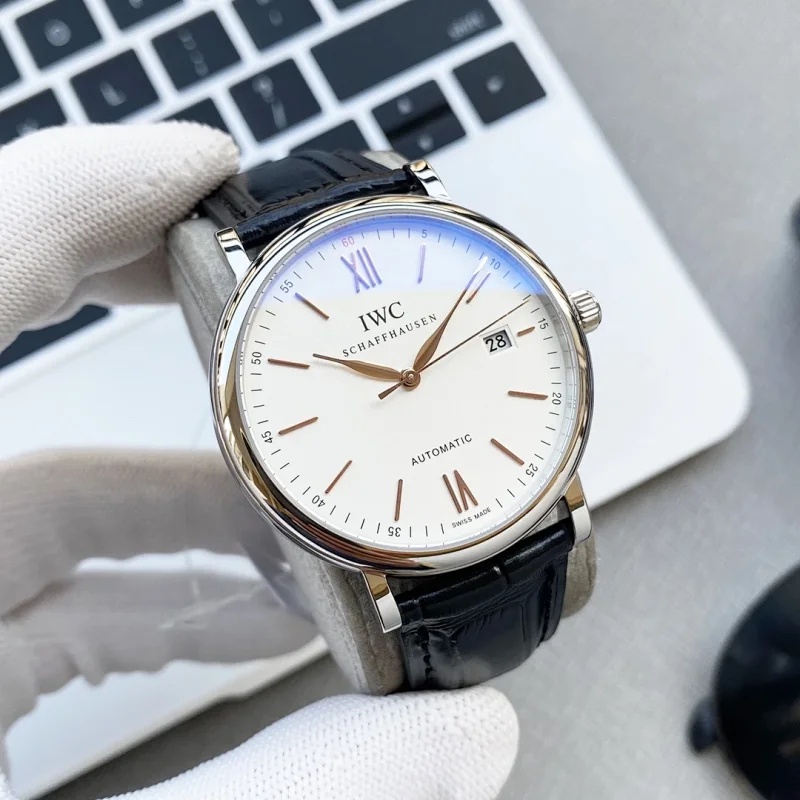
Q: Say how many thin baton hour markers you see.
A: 10